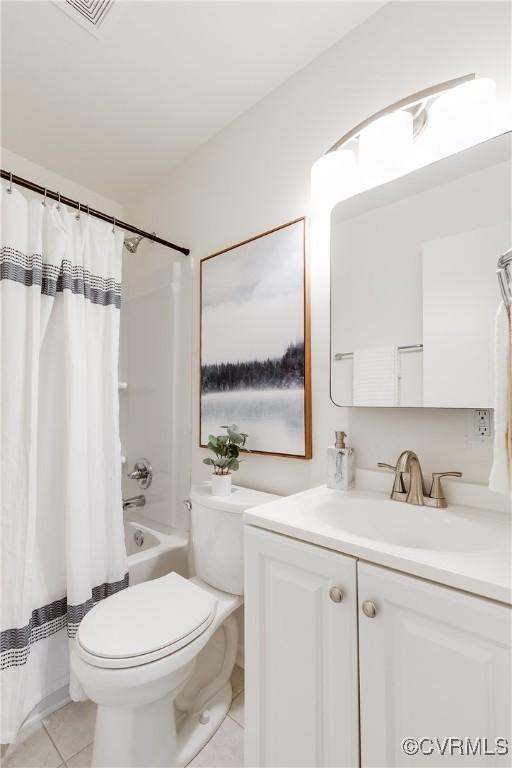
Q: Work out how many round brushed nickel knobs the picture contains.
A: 2